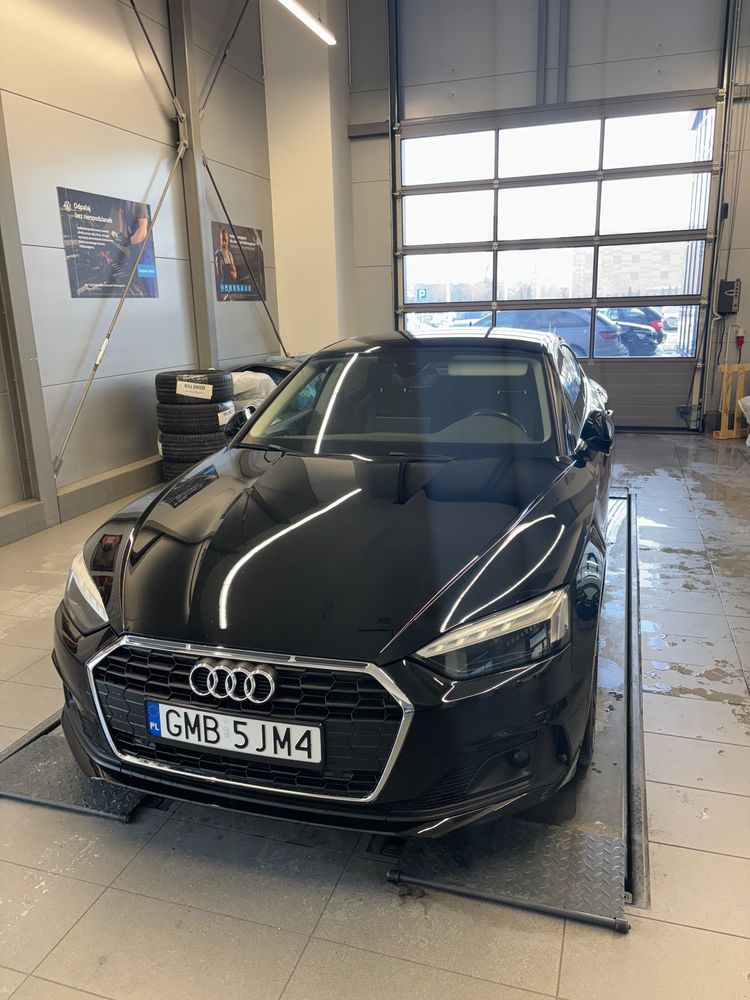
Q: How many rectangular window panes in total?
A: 12